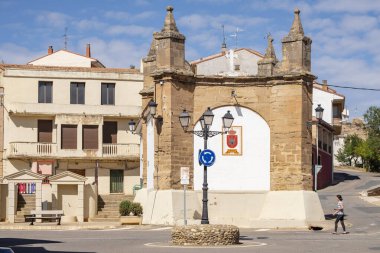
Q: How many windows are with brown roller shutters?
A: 4